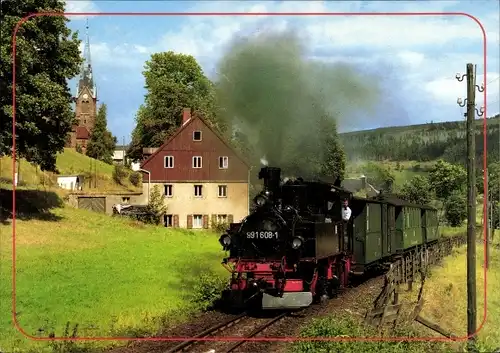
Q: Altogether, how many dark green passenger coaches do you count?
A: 3